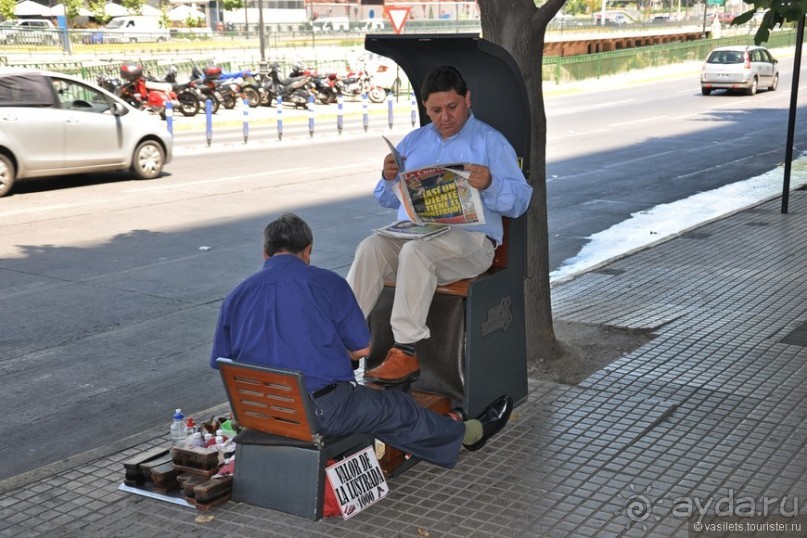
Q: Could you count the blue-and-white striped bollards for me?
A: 9